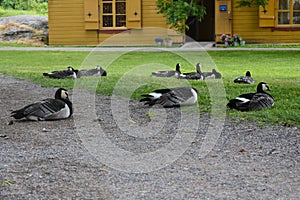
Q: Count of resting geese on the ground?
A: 9